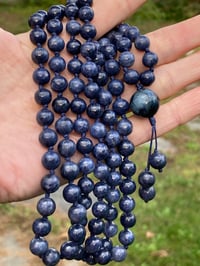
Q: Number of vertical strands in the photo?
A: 6